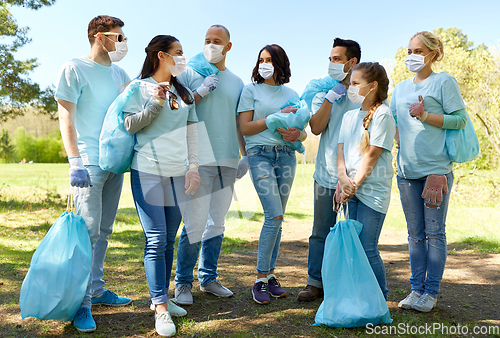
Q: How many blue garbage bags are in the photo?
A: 7